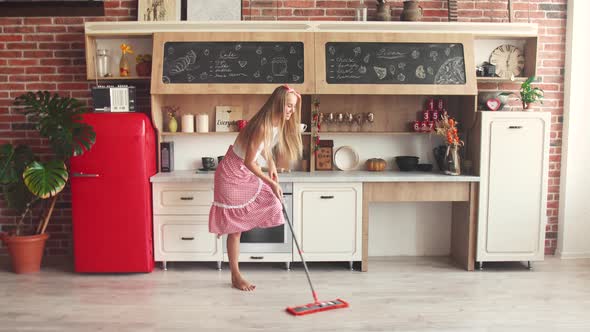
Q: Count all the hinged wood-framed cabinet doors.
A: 2